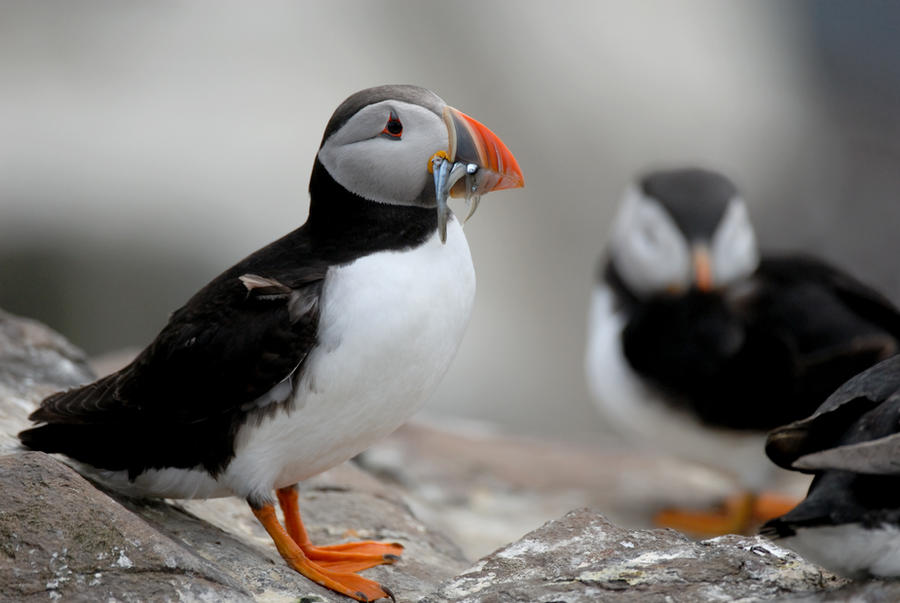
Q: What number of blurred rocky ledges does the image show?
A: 1